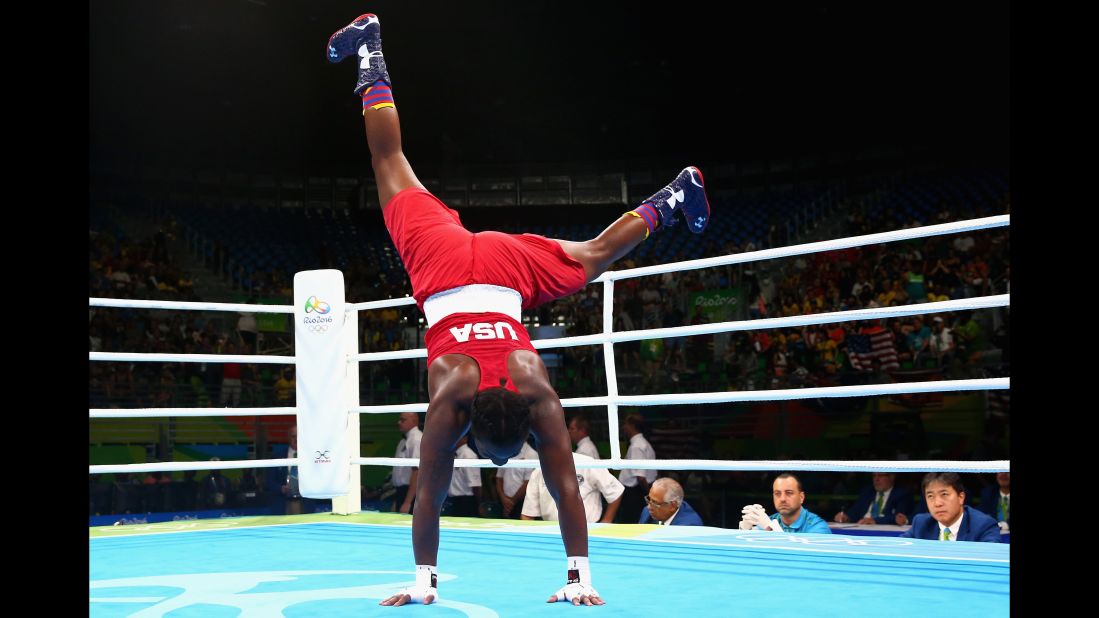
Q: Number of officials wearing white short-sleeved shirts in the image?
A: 6